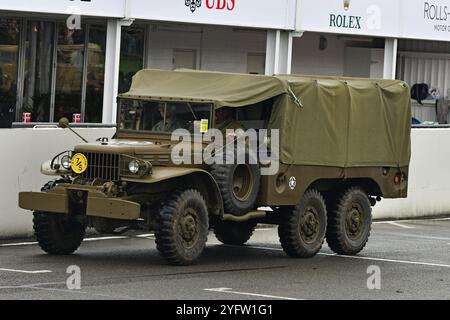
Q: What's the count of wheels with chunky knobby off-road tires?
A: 6